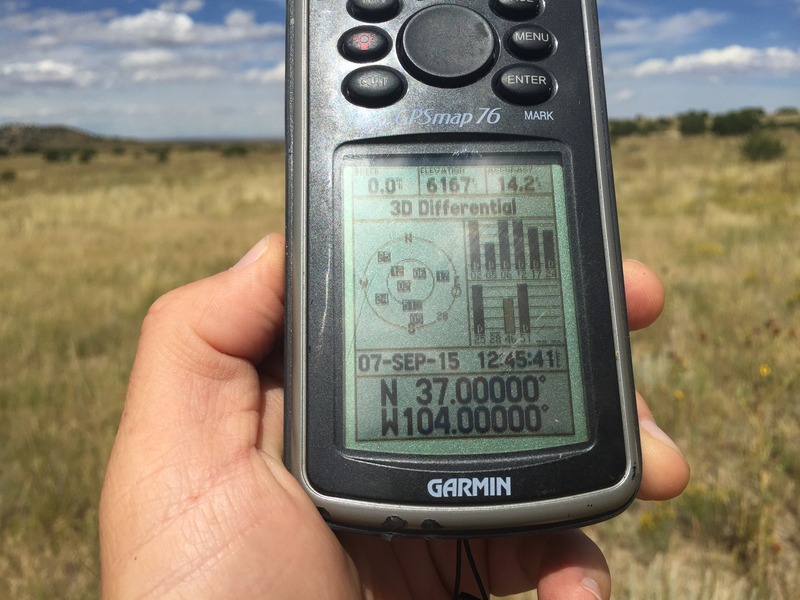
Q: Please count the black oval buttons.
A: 6